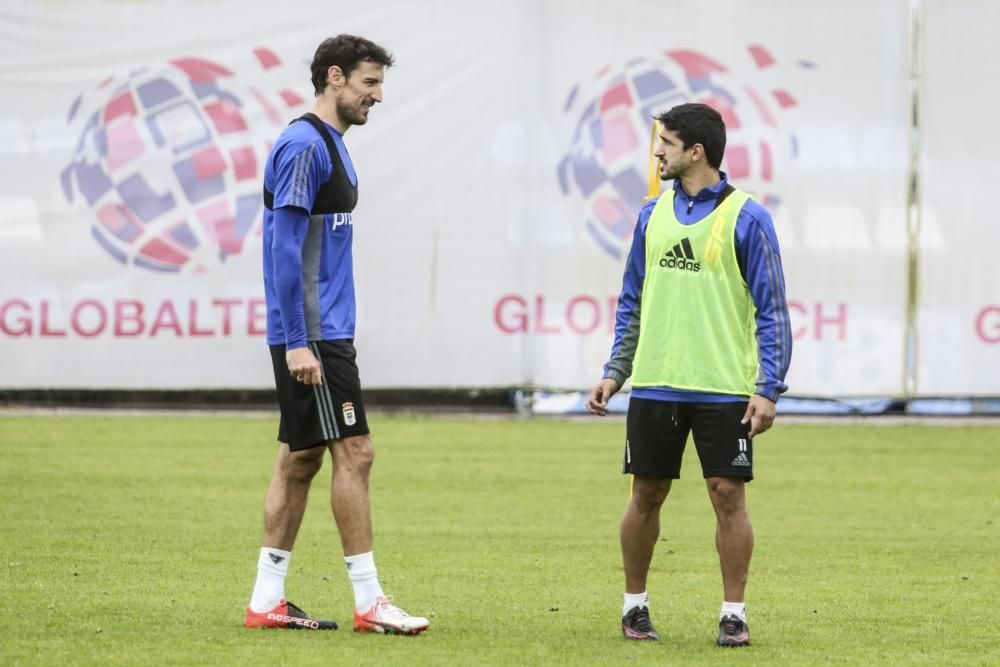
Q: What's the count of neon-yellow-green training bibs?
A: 1